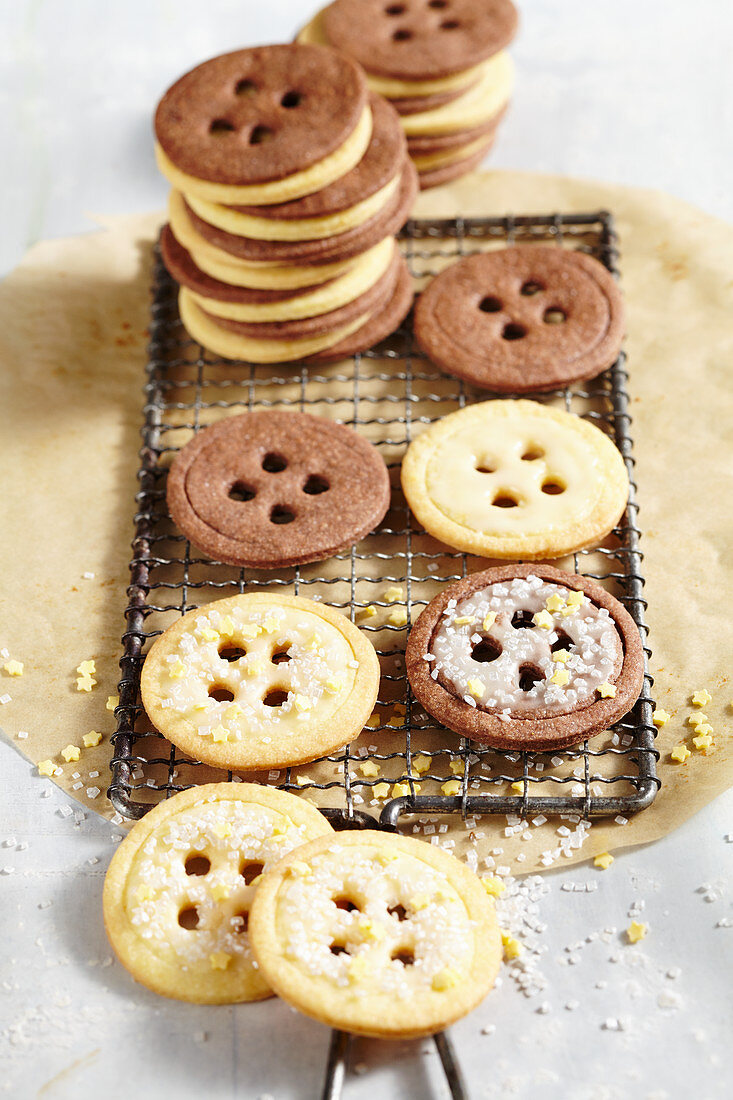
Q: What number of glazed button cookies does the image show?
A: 5